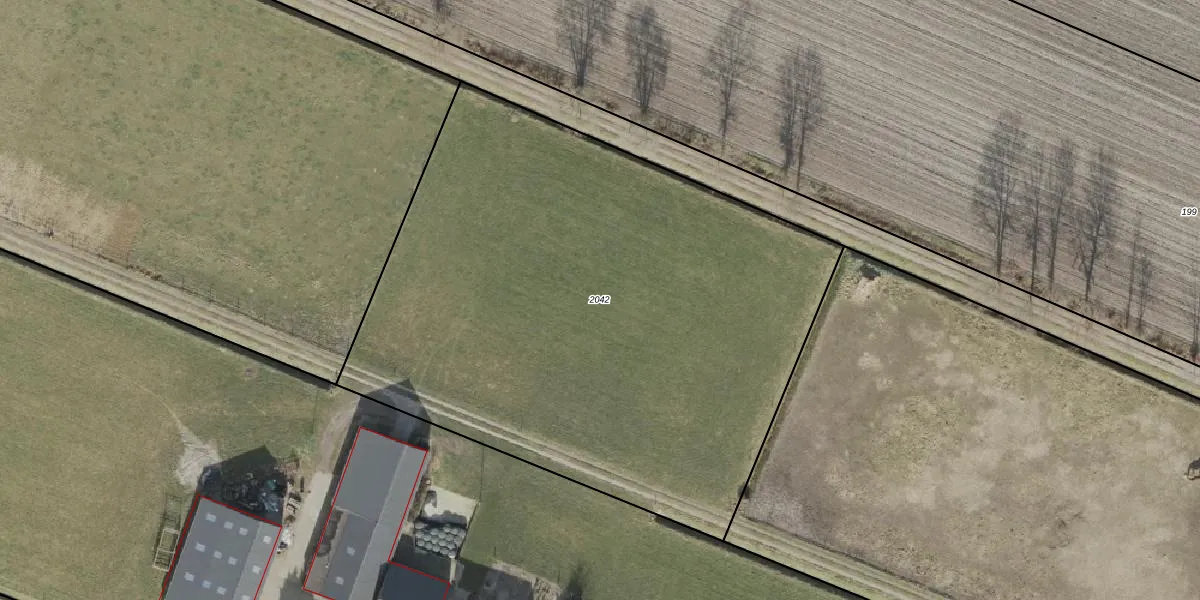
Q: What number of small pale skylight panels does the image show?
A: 14